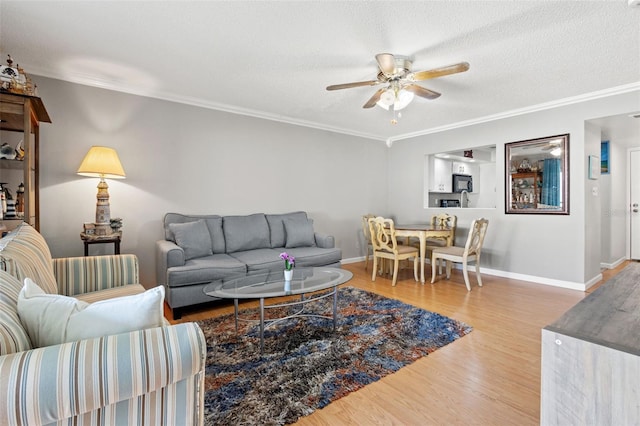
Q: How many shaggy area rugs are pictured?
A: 1